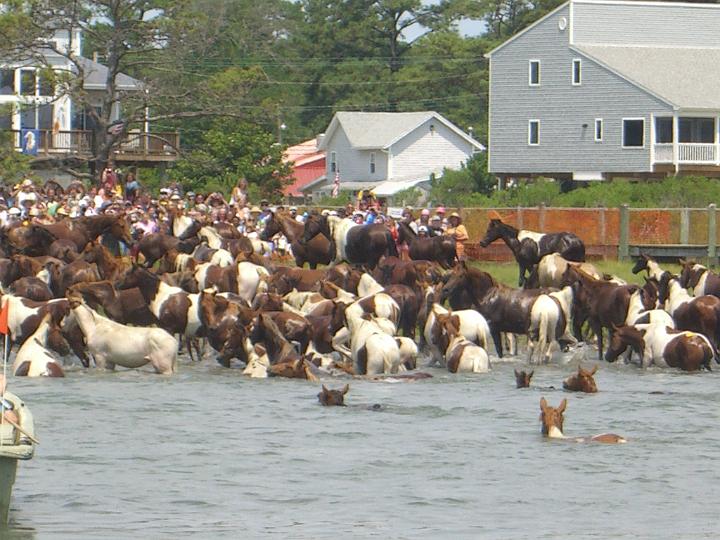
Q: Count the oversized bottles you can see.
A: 0